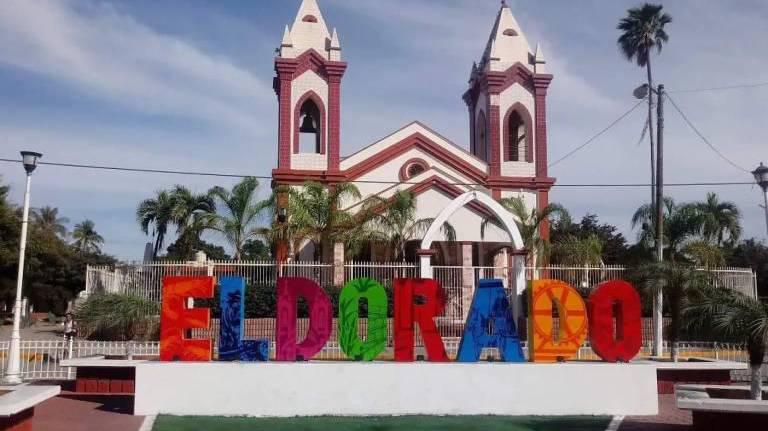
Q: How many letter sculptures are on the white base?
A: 8